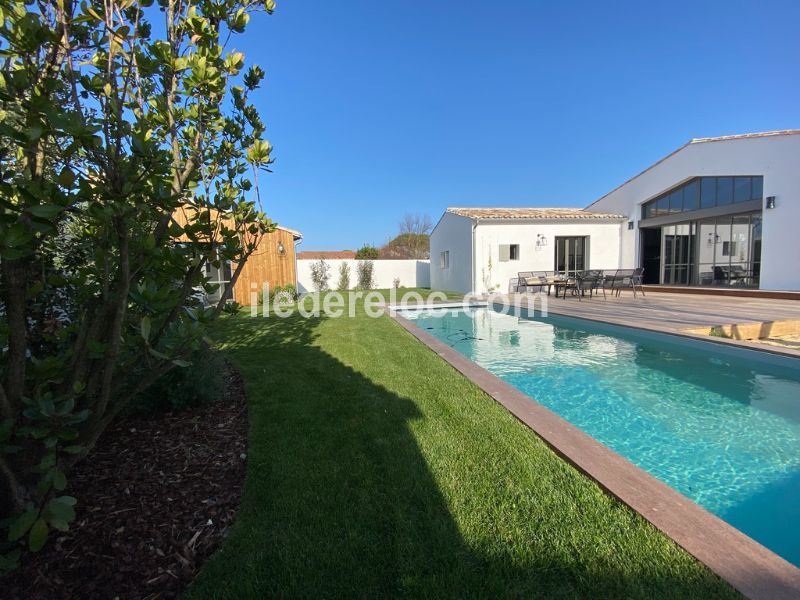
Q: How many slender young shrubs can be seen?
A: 3